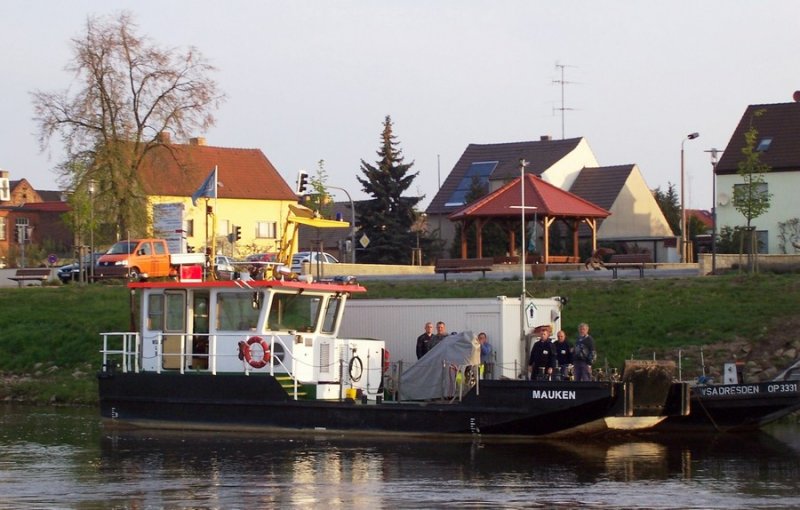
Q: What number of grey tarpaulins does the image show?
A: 1